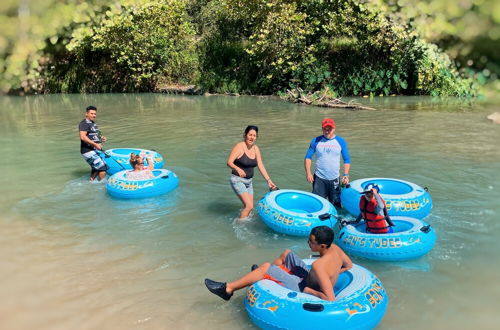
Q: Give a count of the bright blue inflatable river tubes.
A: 6